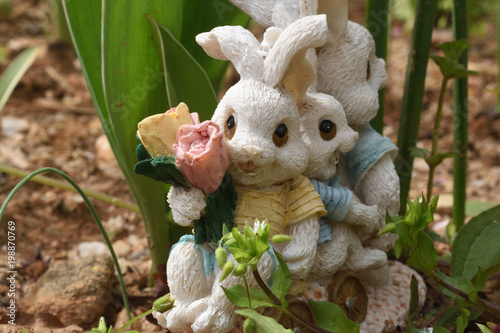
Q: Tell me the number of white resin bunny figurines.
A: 3